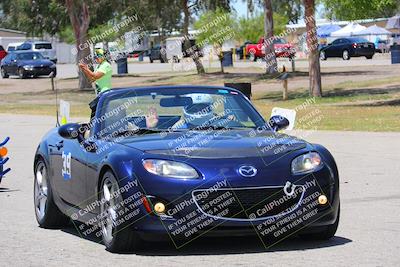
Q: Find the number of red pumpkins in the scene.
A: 0